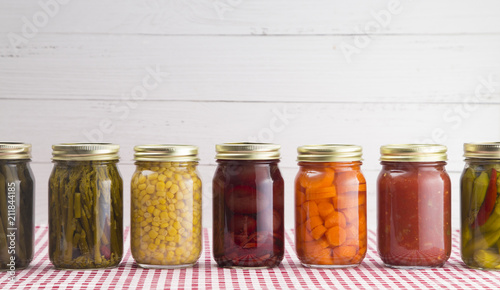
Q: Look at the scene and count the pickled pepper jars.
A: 1